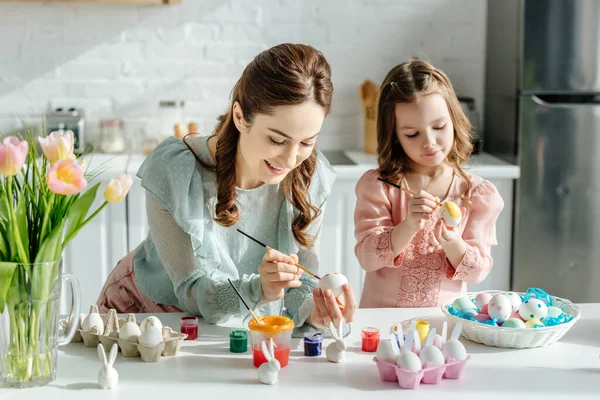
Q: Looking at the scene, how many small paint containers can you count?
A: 5